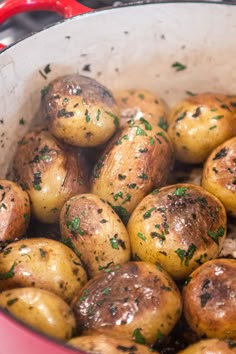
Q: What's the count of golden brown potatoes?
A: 15